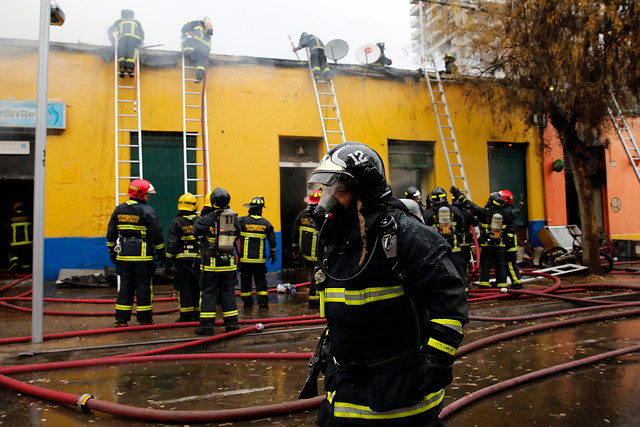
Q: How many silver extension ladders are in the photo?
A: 5